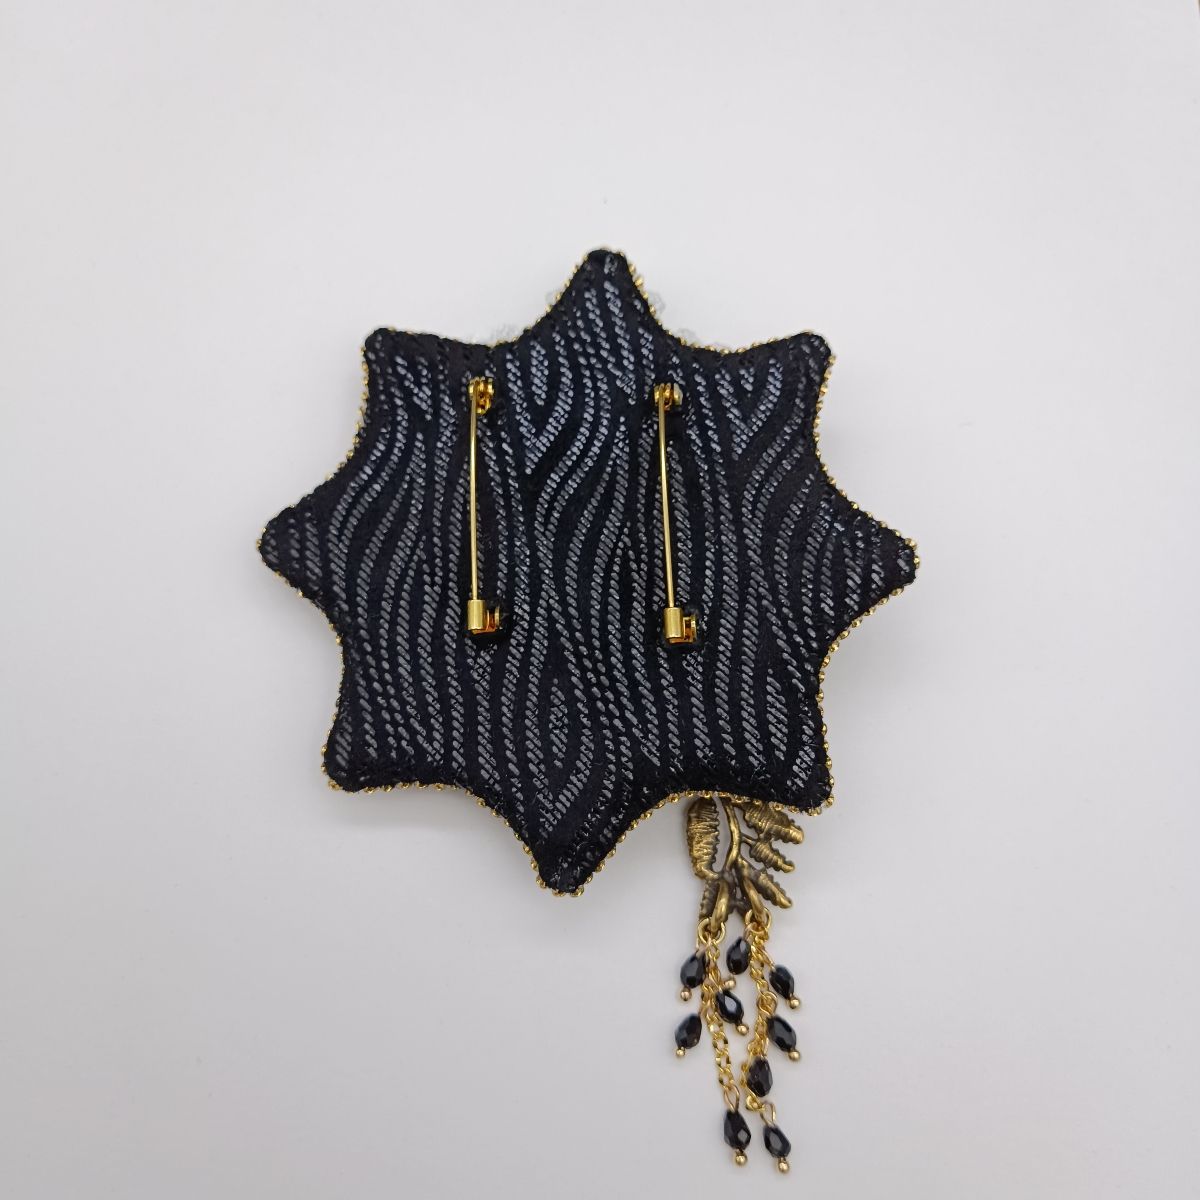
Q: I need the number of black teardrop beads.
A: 9